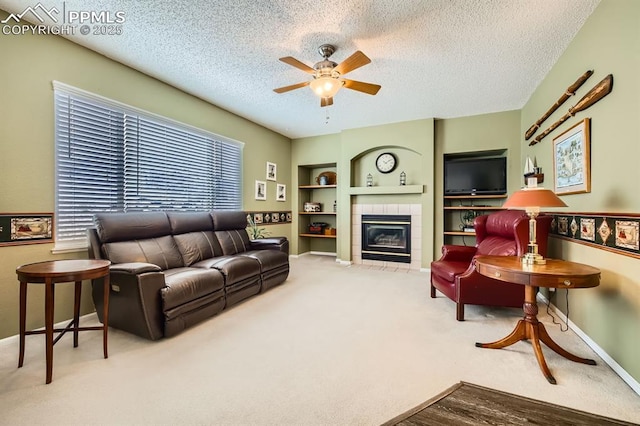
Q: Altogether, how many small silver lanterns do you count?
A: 2